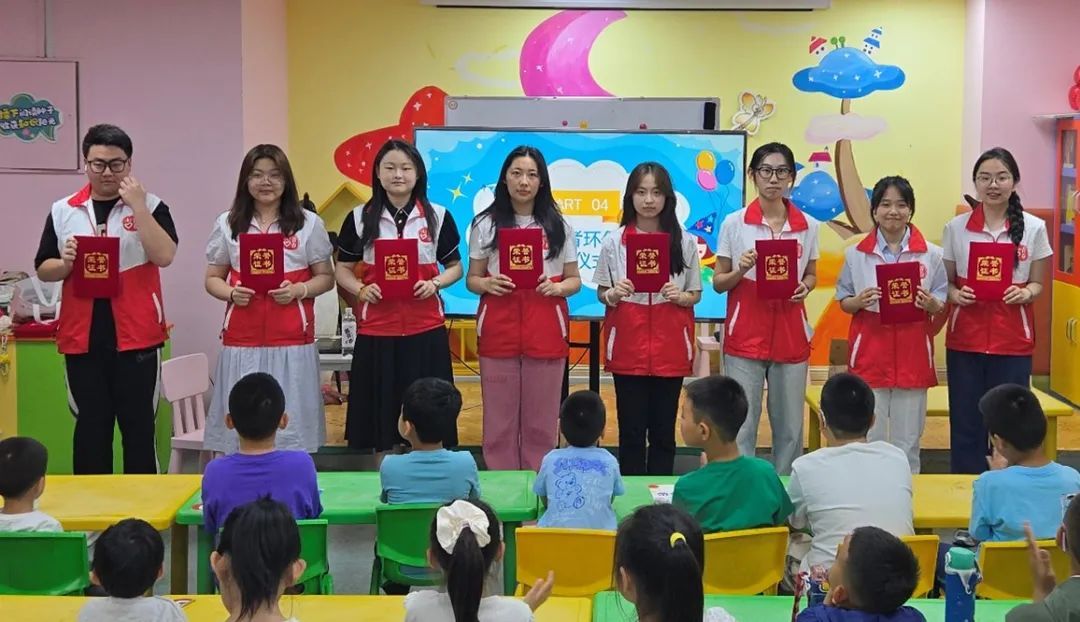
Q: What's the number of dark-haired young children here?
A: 13